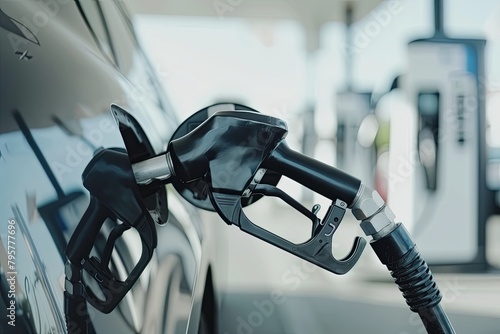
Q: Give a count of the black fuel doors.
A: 1